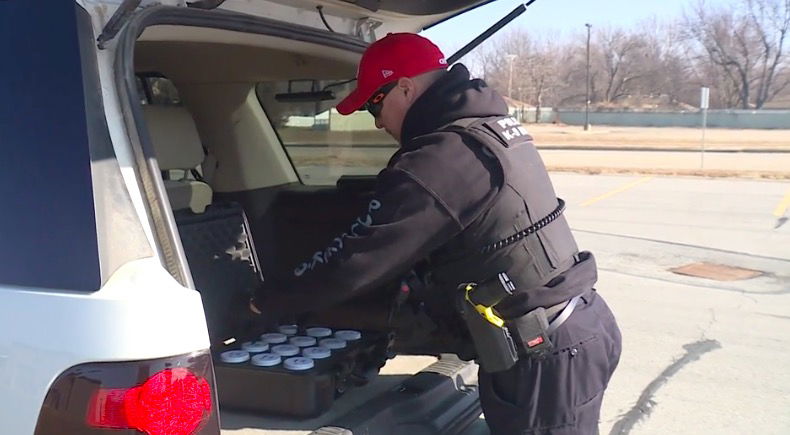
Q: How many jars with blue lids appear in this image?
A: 12